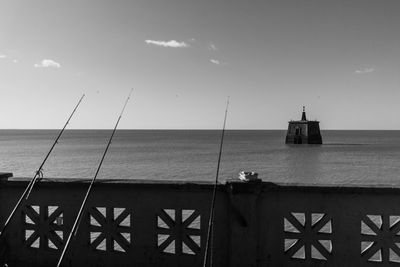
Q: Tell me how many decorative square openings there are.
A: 5